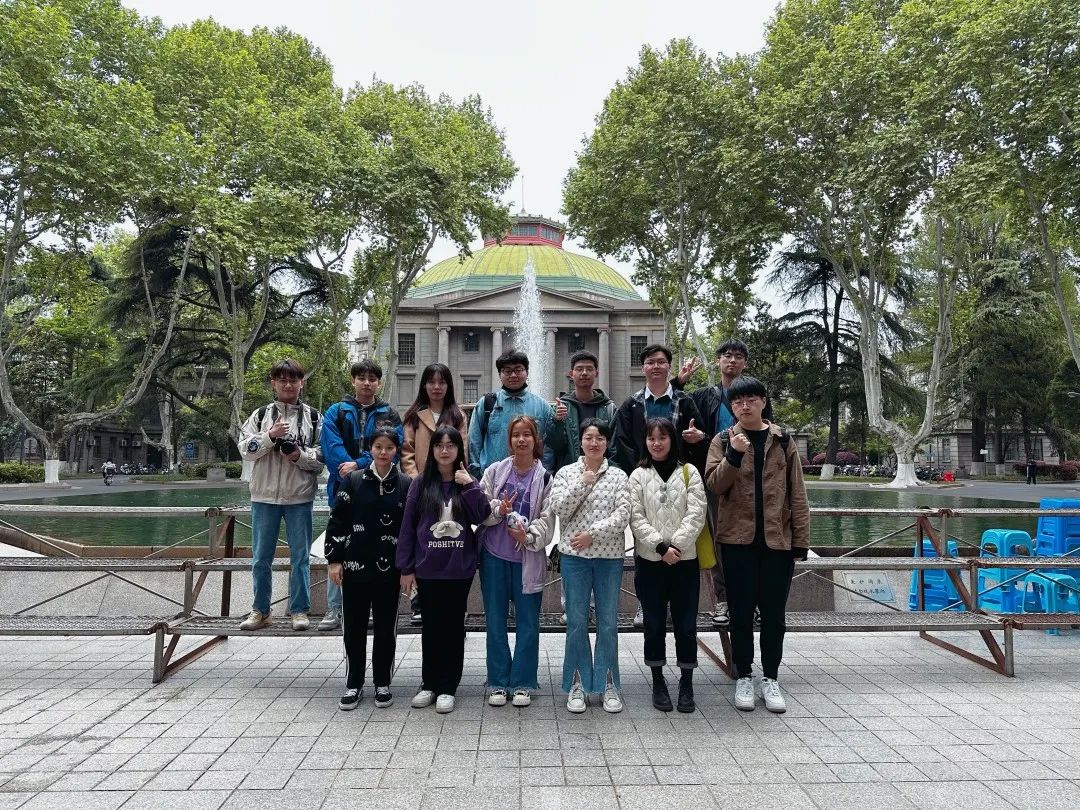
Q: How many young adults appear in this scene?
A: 13